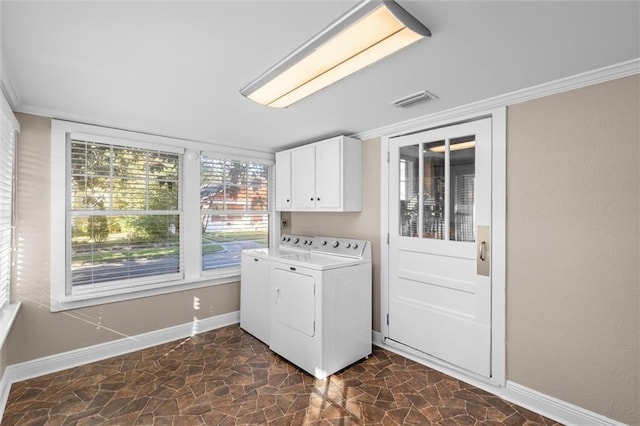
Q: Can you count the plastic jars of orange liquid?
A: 0